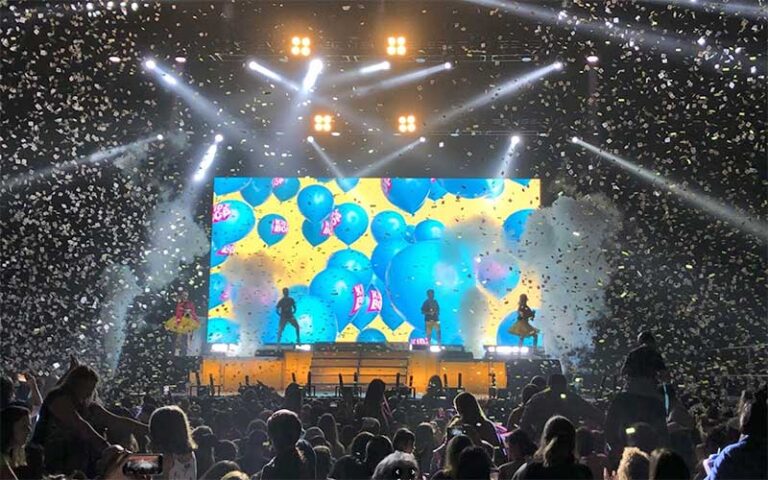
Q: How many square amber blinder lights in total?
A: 4